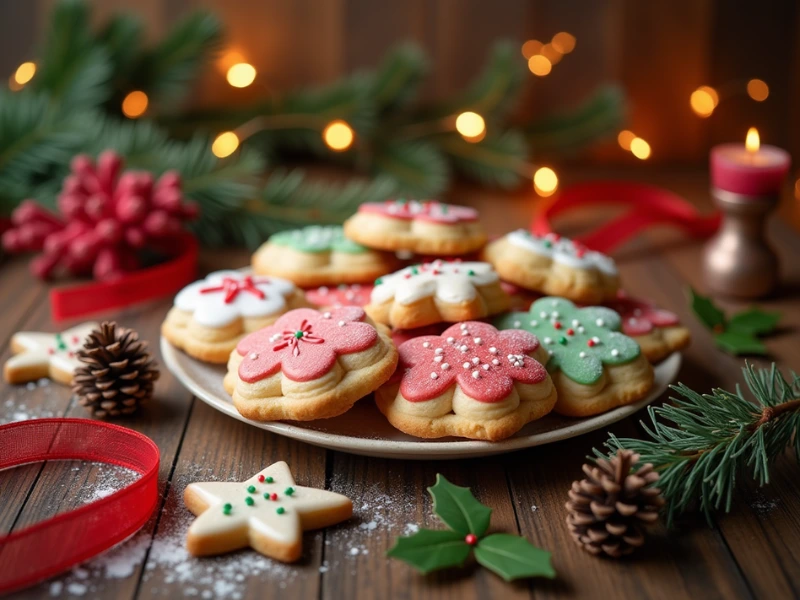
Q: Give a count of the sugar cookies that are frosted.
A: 12